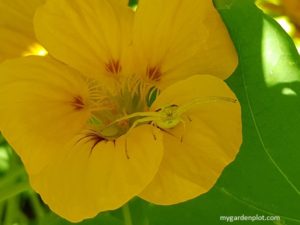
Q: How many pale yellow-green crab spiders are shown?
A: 1